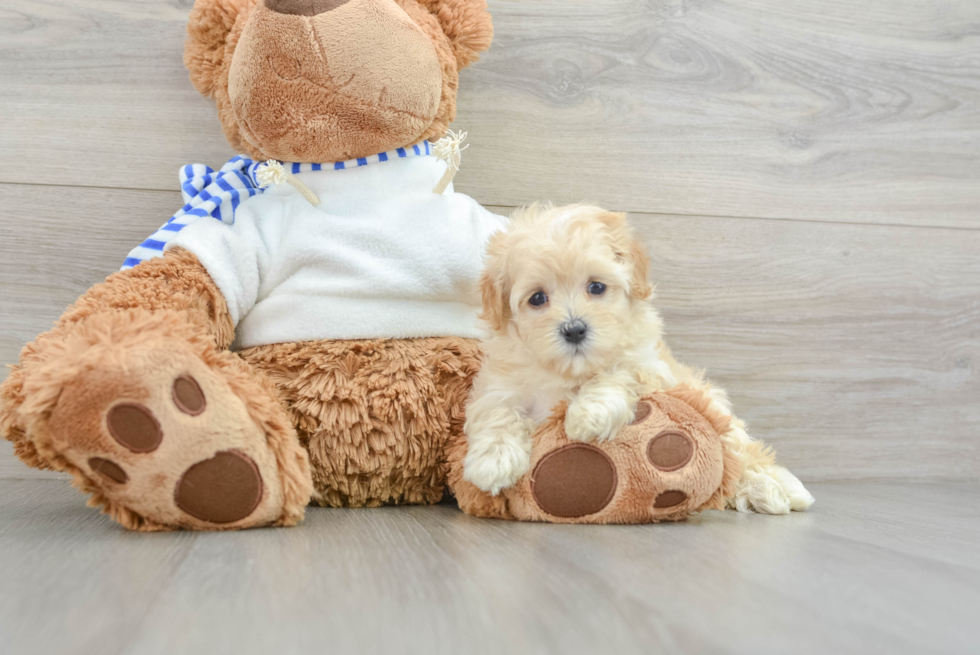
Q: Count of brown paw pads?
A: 8